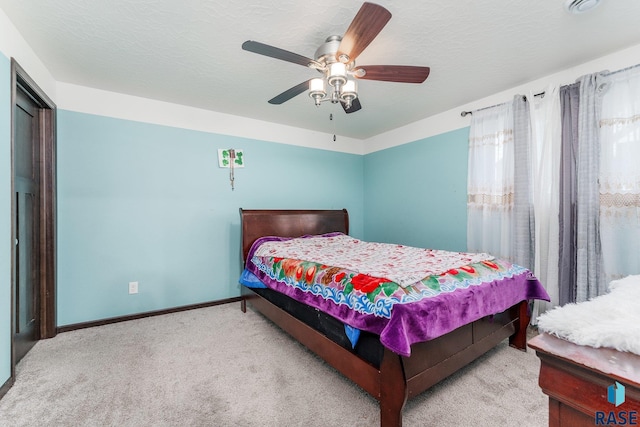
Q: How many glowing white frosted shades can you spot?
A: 3